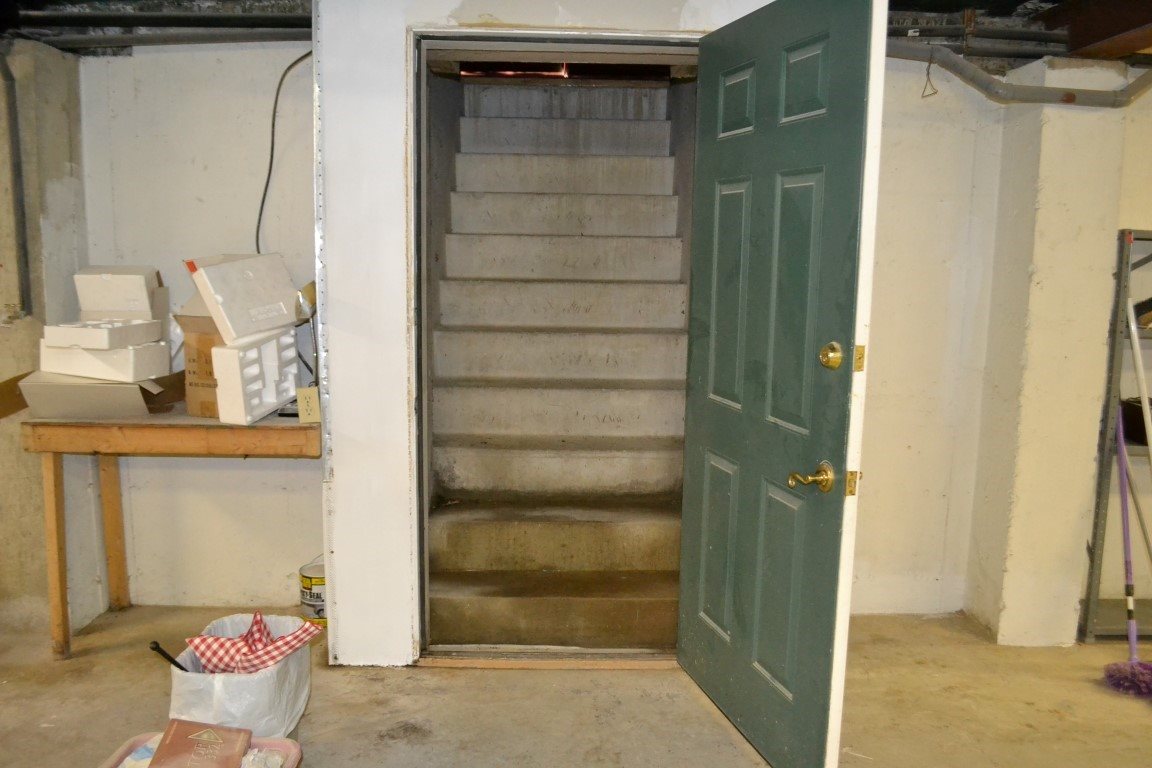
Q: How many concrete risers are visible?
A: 11